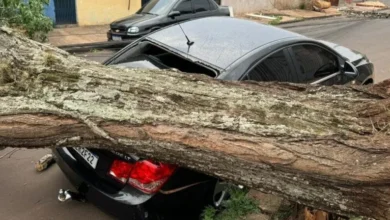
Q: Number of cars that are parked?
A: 2